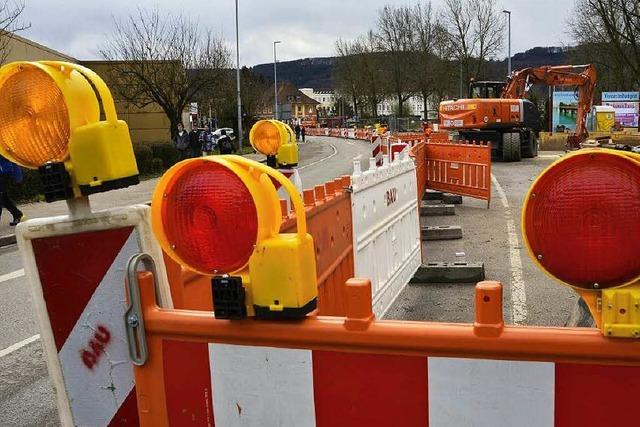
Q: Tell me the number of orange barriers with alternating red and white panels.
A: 1